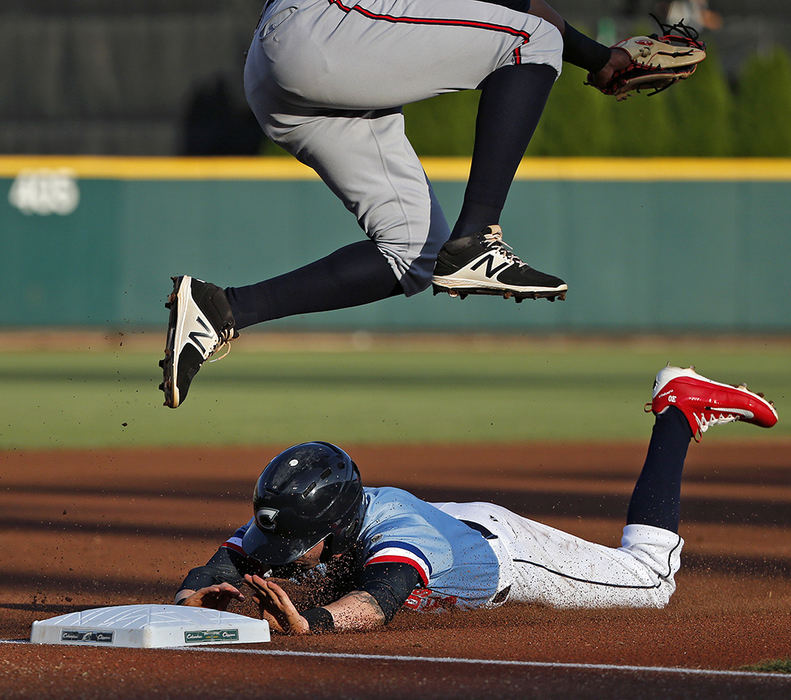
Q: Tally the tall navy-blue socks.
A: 3